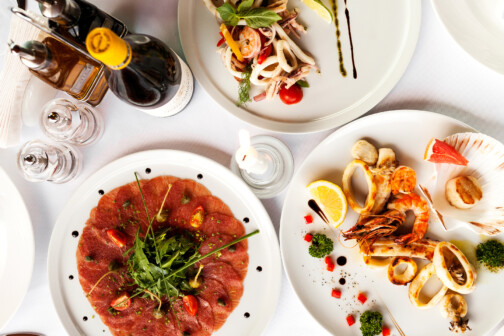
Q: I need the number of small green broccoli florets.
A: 3